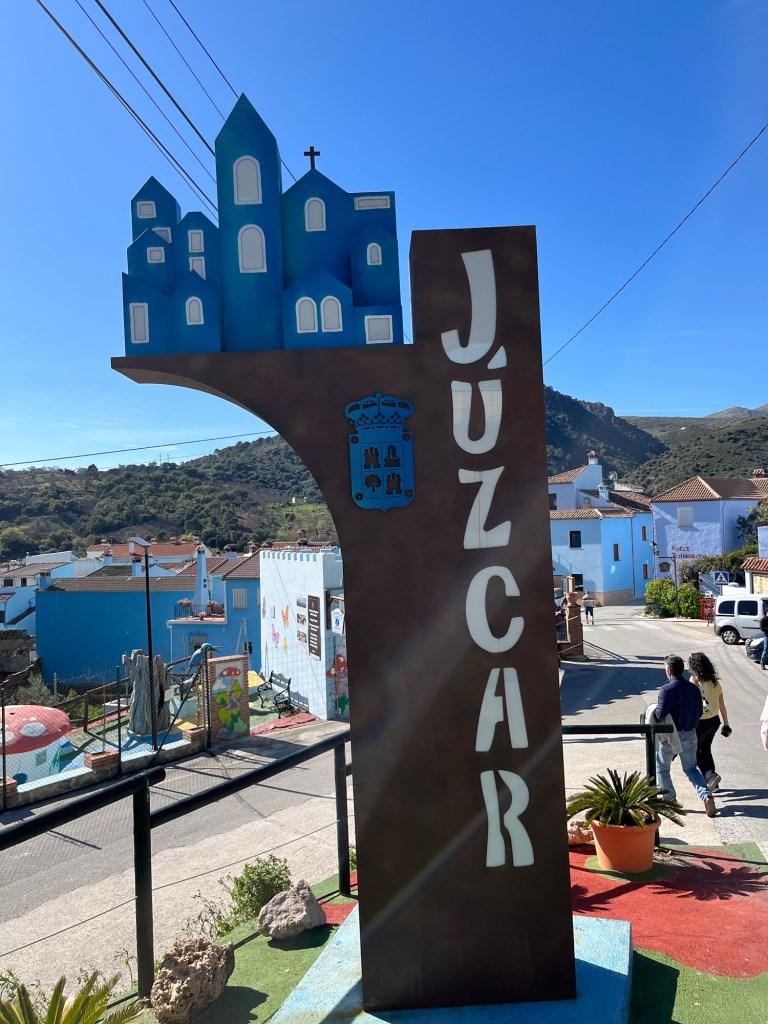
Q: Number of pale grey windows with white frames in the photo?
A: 15